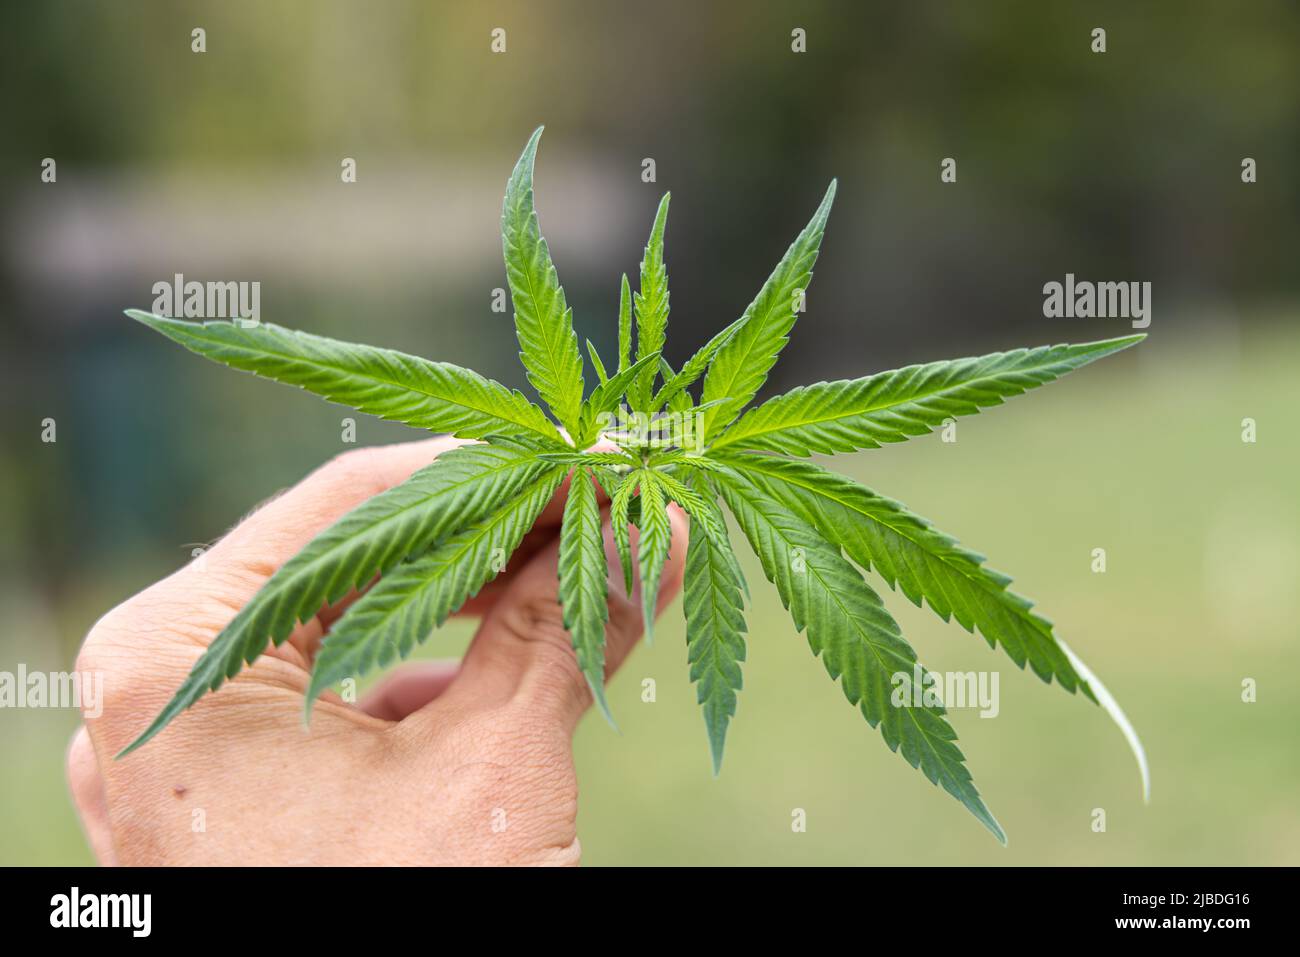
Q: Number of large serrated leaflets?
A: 10